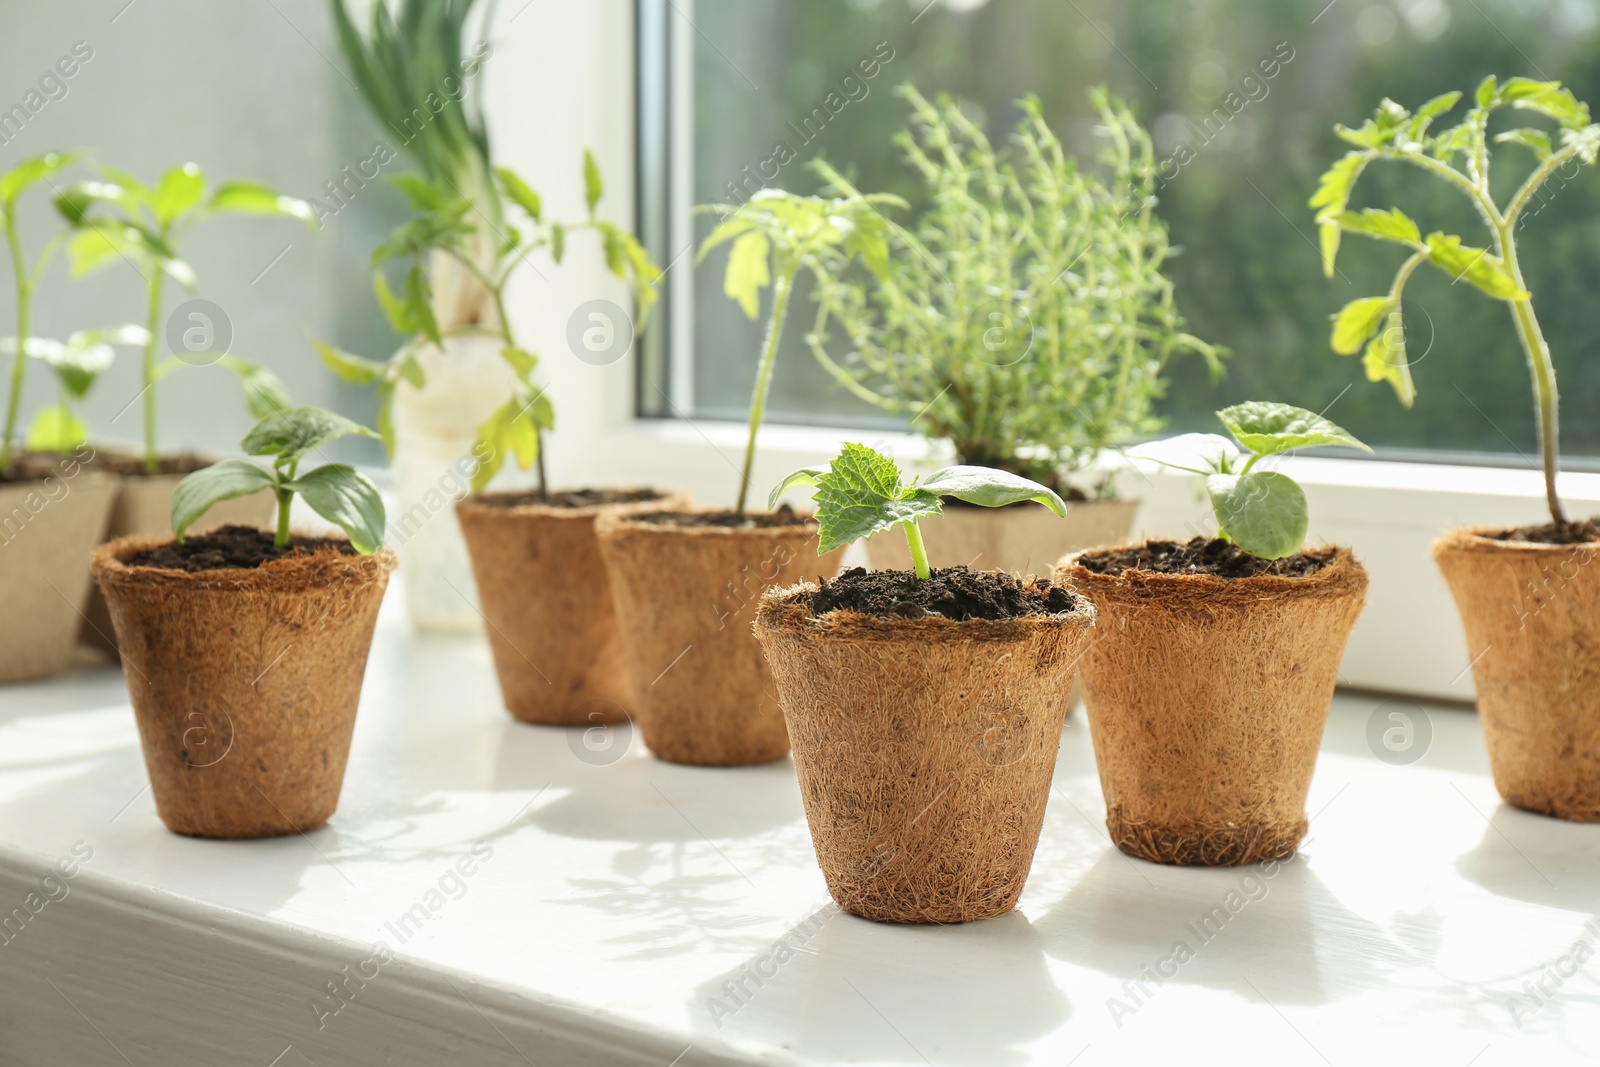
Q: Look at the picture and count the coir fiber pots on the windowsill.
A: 6